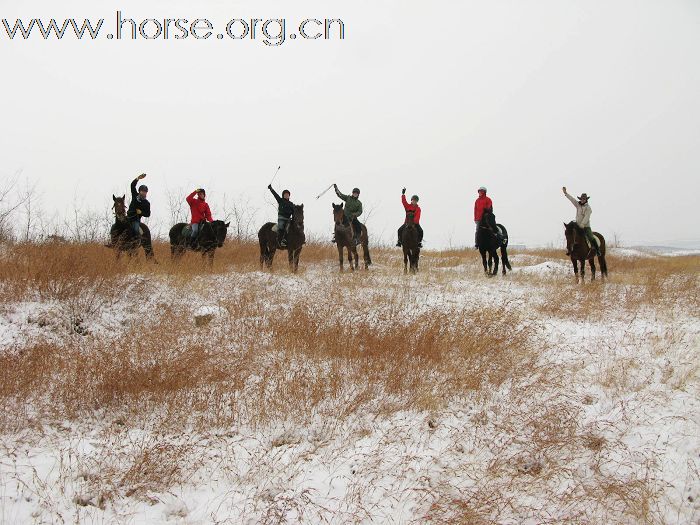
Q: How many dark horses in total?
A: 7